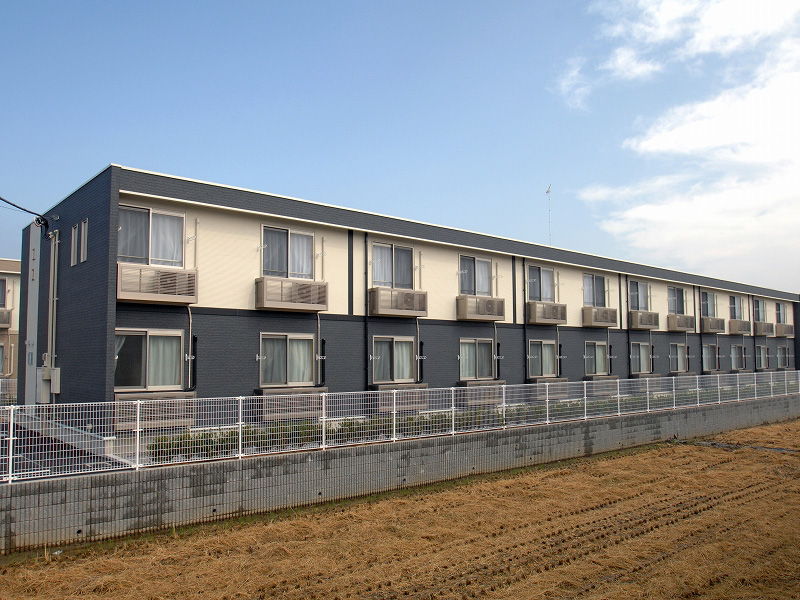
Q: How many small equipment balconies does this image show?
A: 12